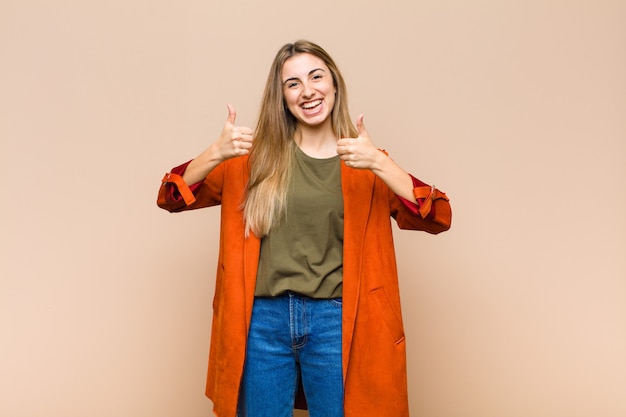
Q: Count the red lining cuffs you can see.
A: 2